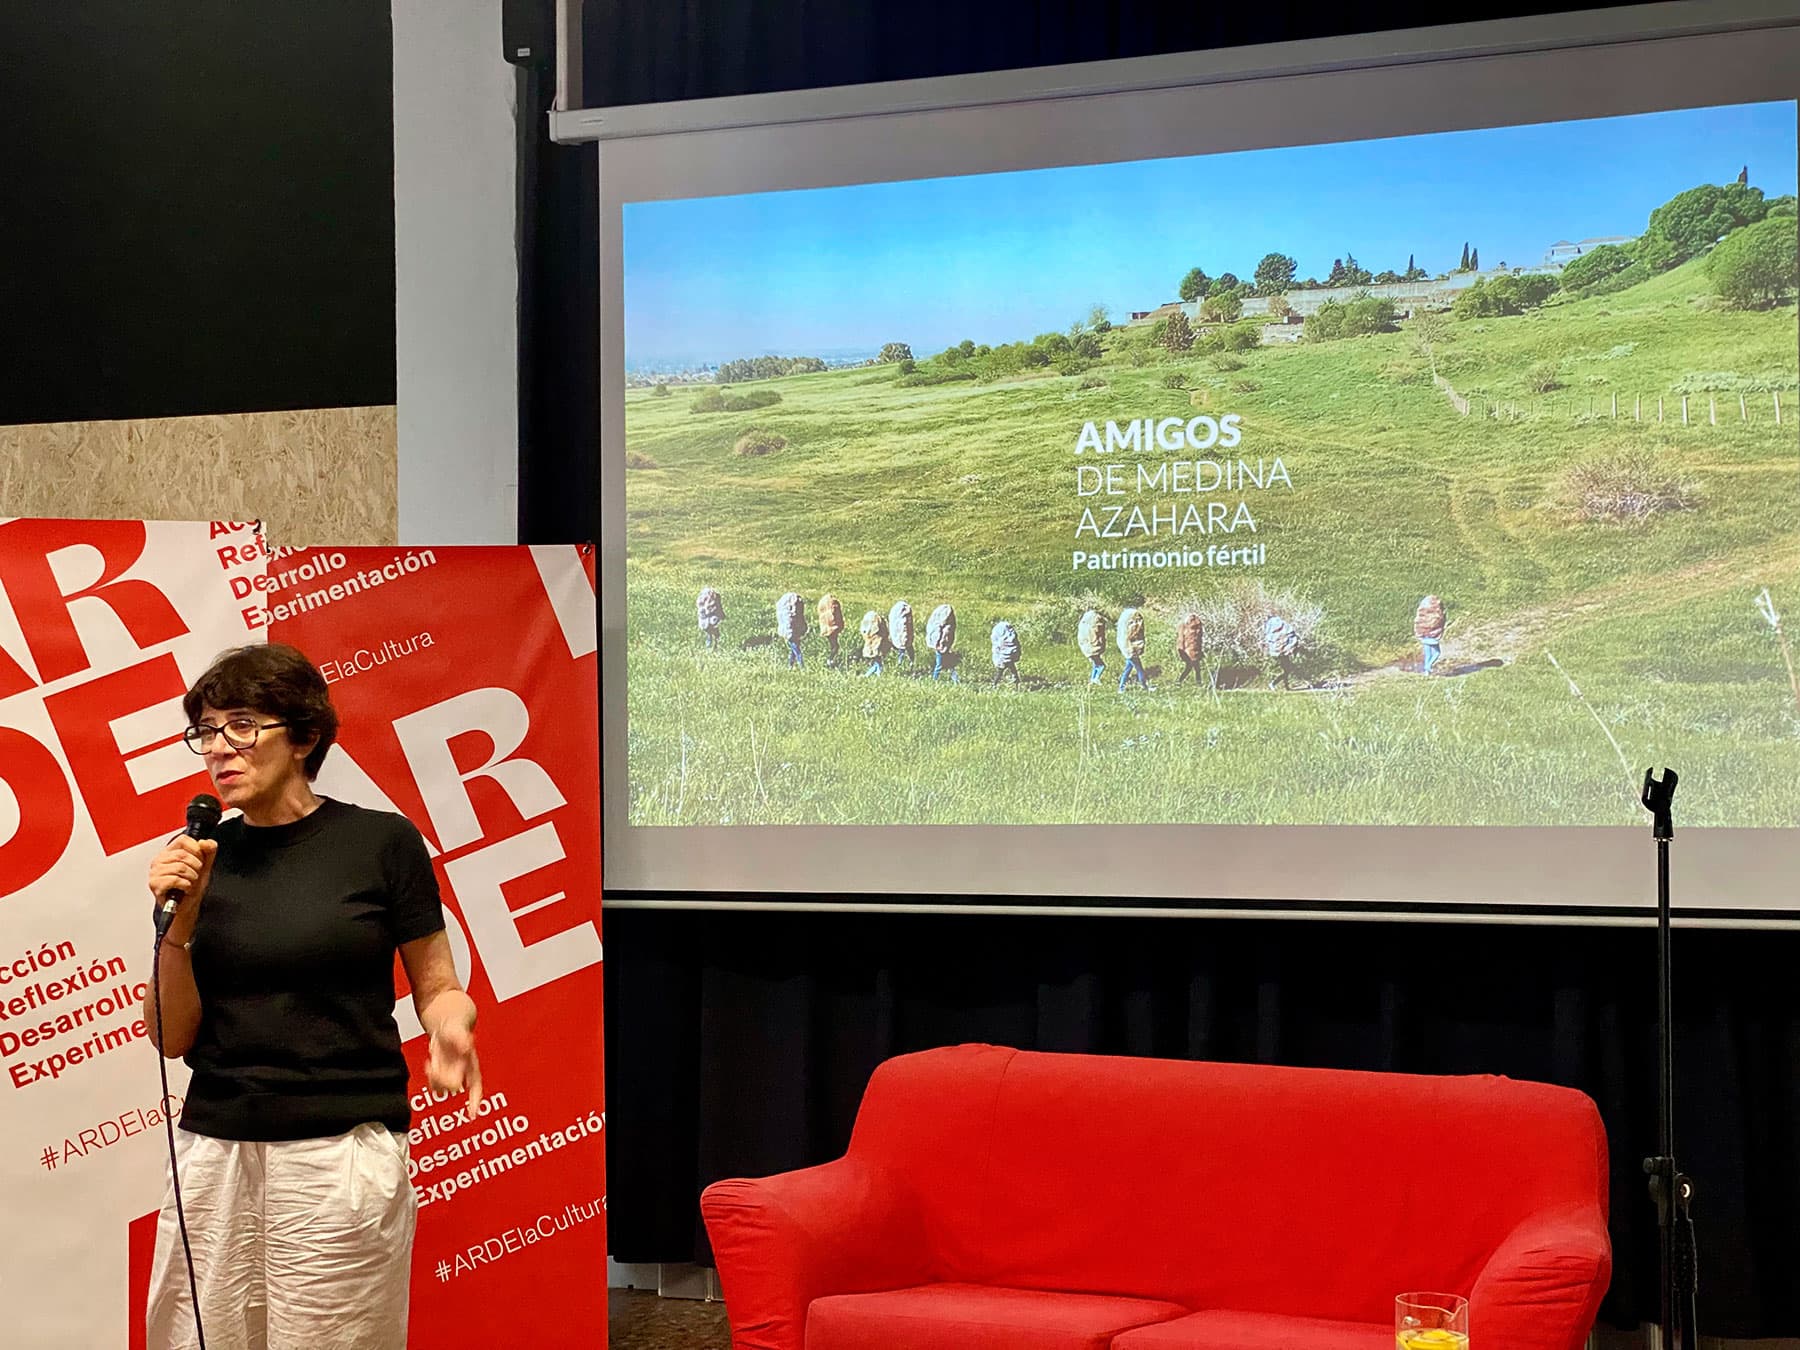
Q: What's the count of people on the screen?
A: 12